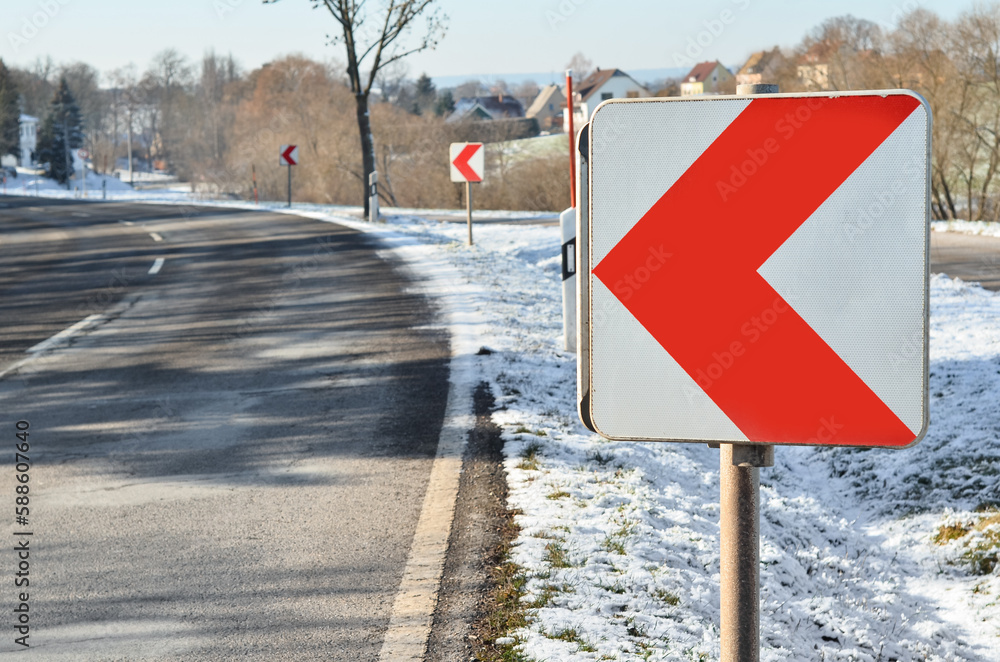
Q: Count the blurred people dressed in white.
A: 0